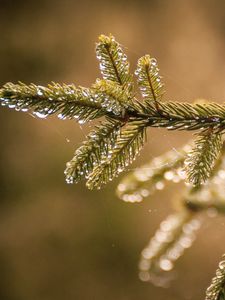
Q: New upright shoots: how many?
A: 2